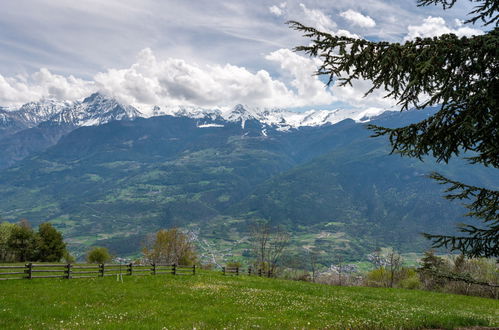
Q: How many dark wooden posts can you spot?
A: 12